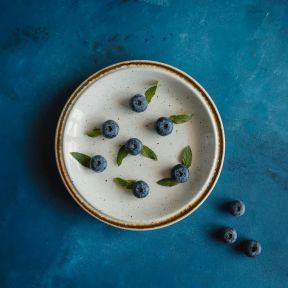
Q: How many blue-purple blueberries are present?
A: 10